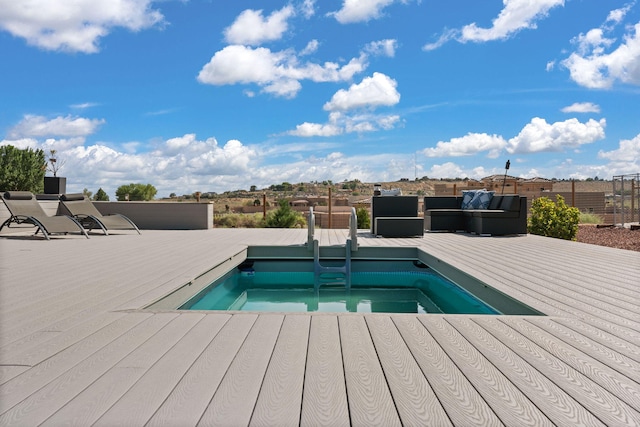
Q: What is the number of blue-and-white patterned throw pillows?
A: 2